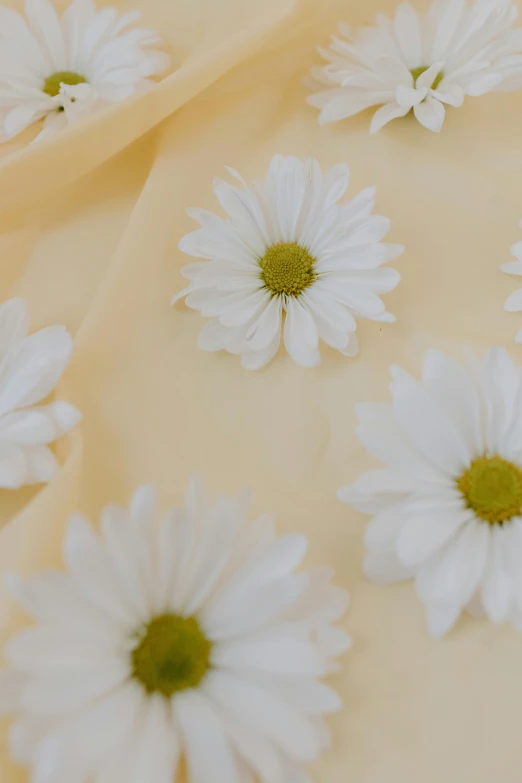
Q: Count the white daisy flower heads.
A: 7